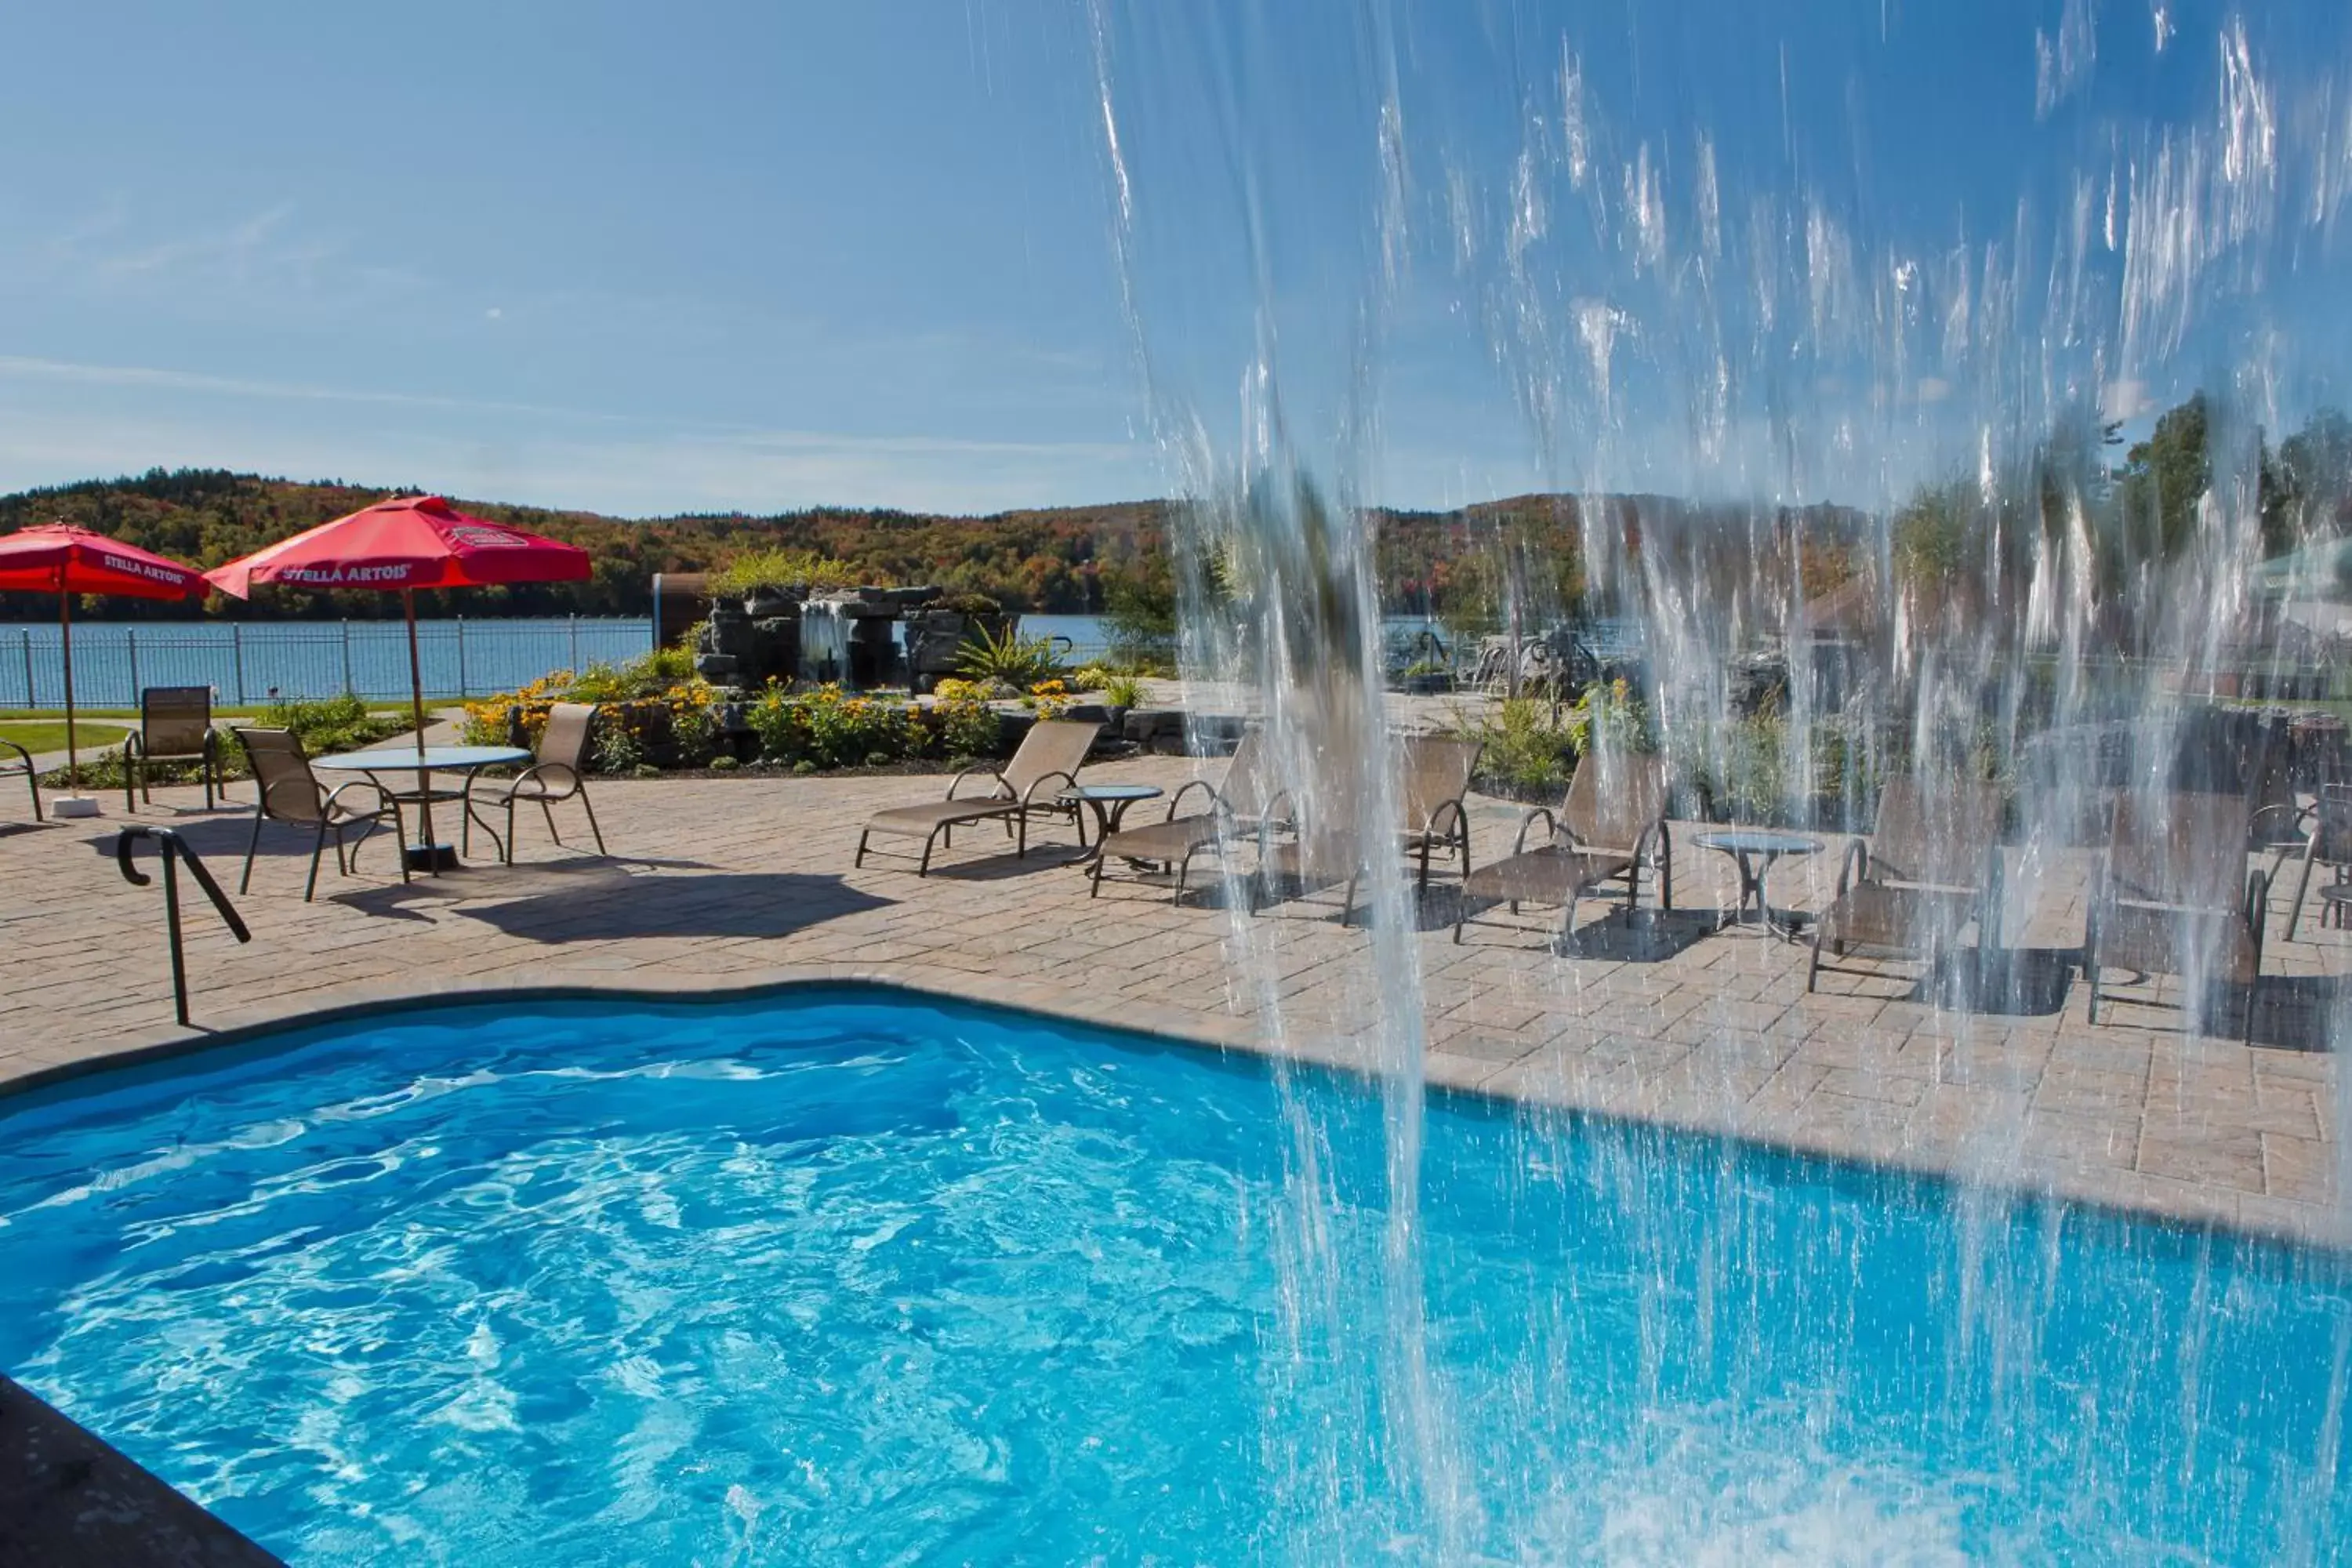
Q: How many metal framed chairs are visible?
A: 12